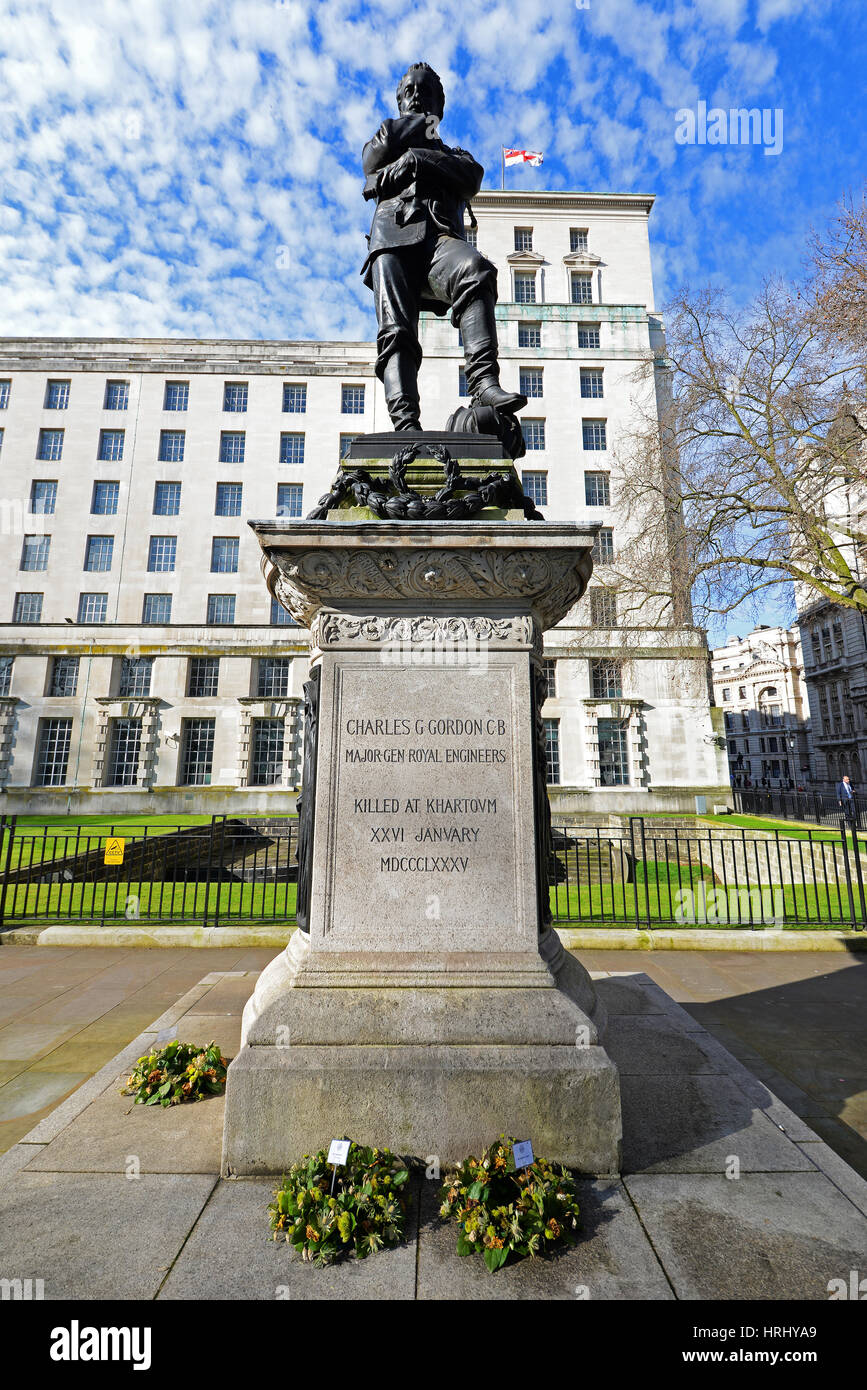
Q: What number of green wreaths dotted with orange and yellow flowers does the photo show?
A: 3